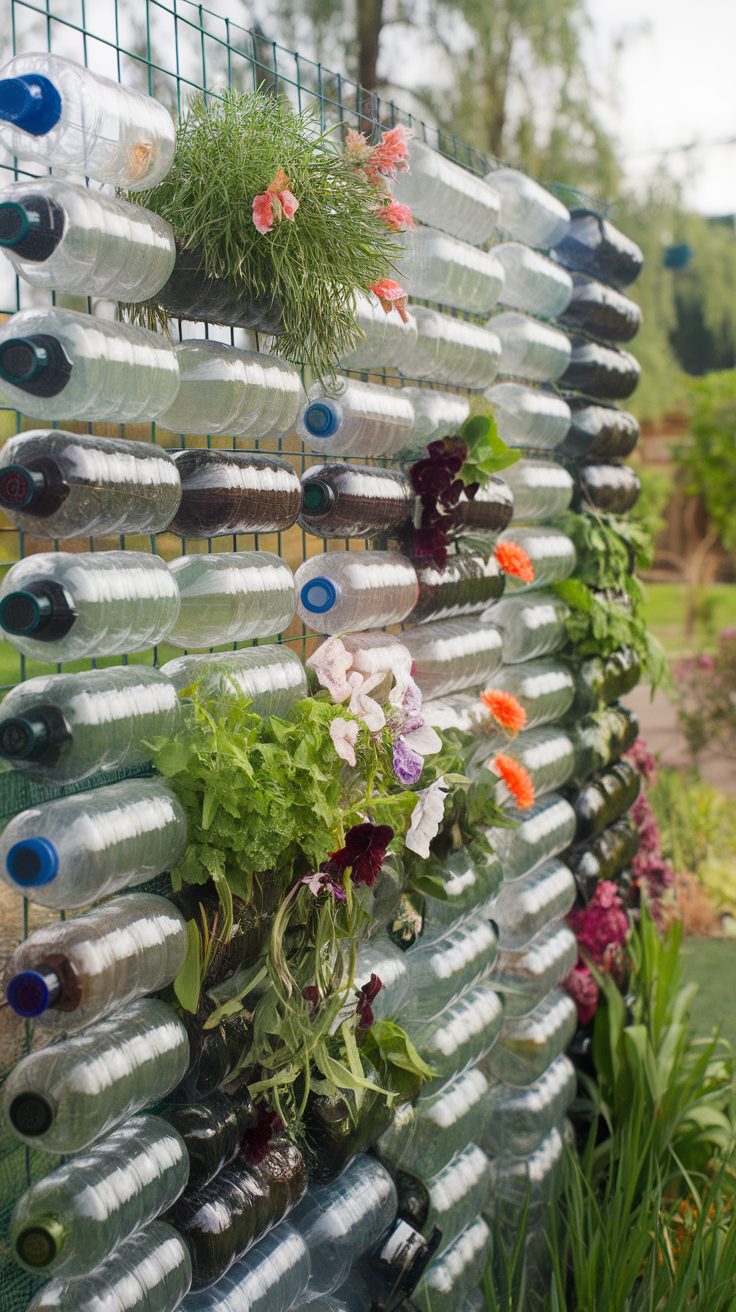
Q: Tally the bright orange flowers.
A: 3